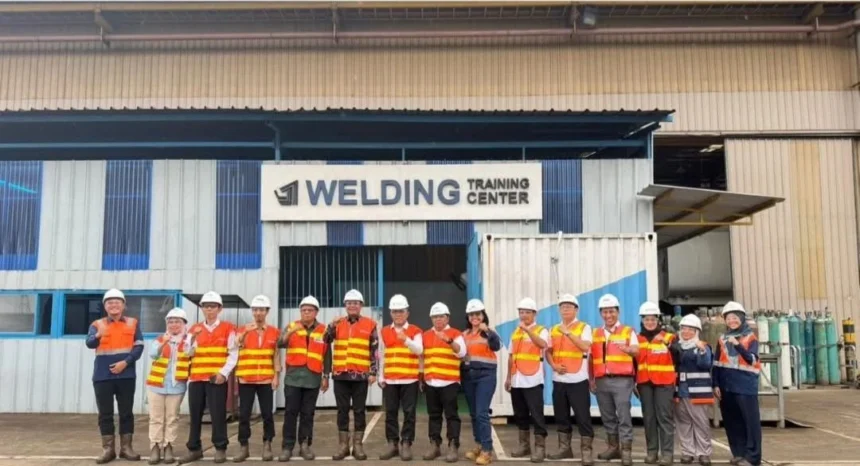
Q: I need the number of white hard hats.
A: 15